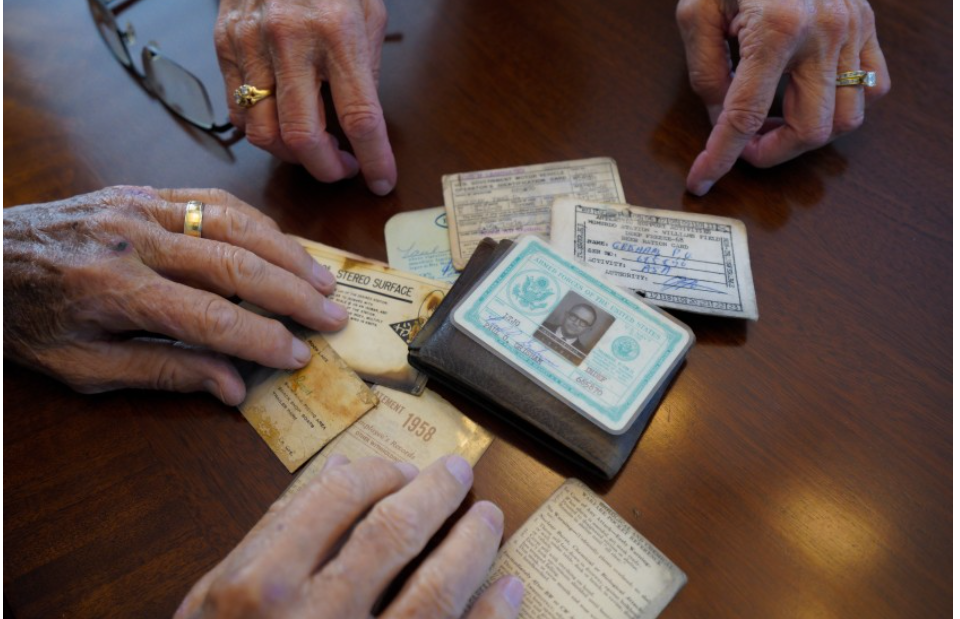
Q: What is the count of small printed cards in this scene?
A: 8